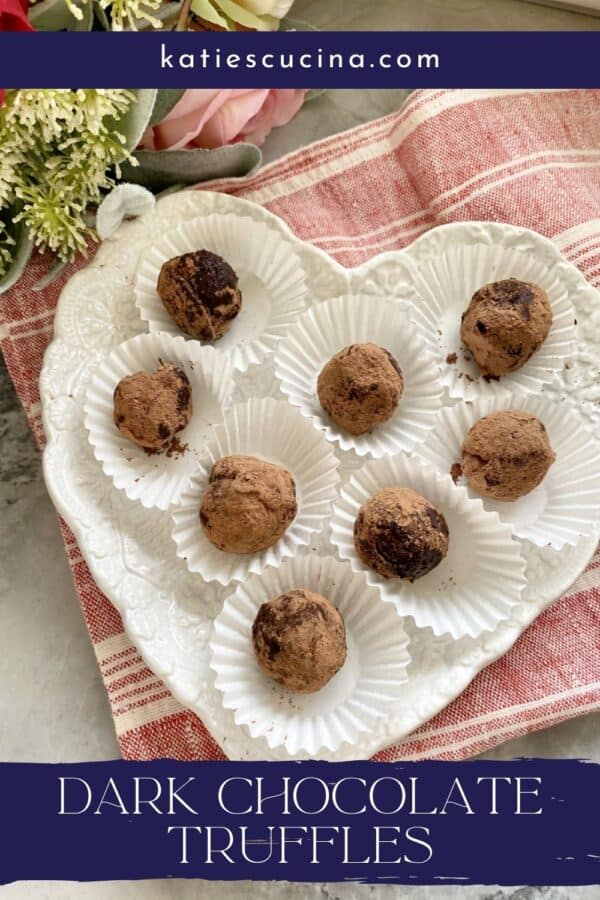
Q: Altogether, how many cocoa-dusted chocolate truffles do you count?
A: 8